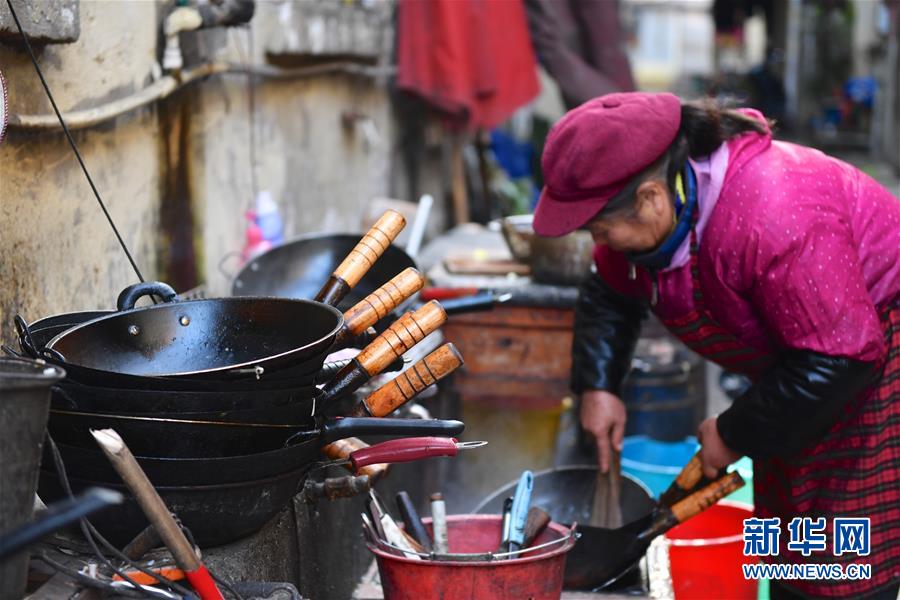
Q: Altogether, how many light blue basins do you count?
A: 1